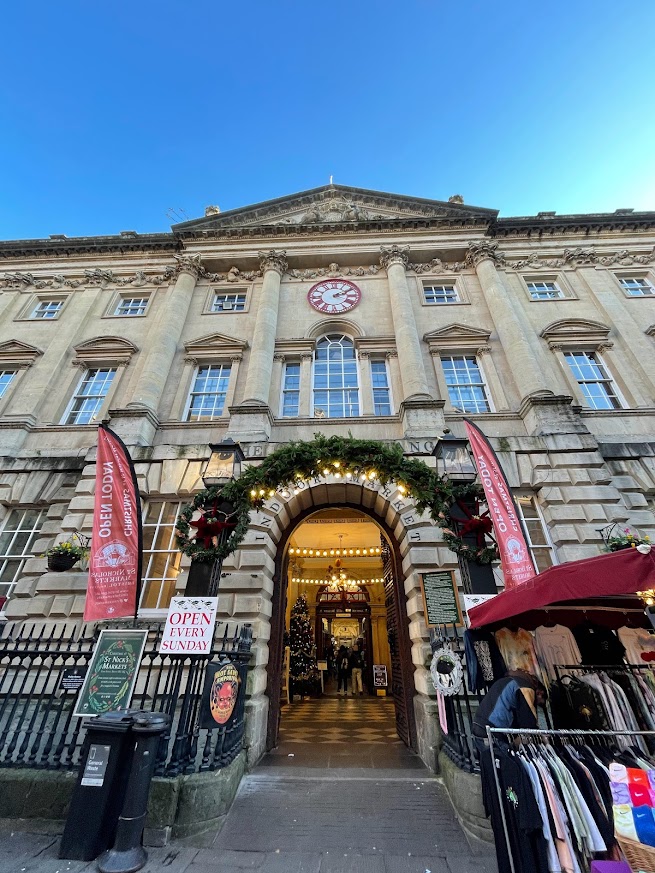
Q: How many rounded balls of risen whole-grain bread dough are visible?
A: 0